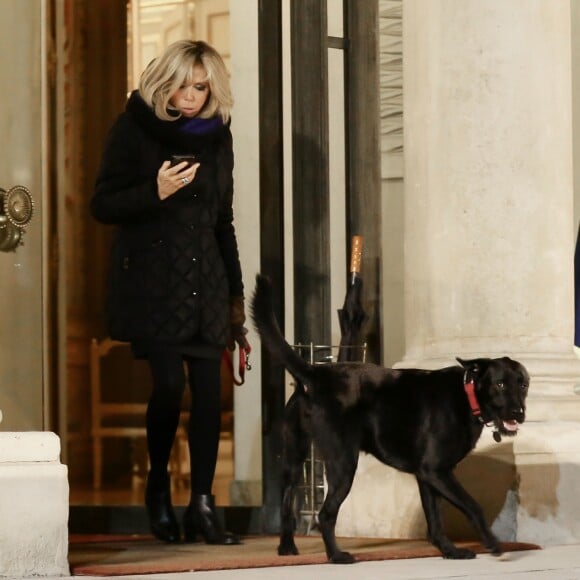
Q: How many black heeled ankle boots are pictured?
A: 2